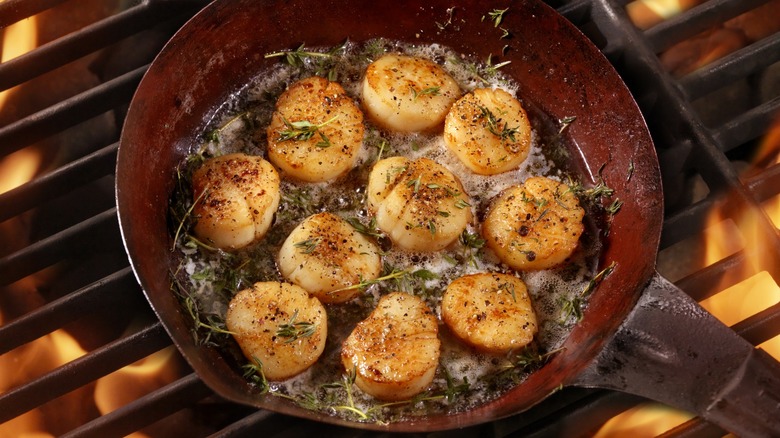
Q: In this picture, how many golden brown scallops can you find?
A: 10